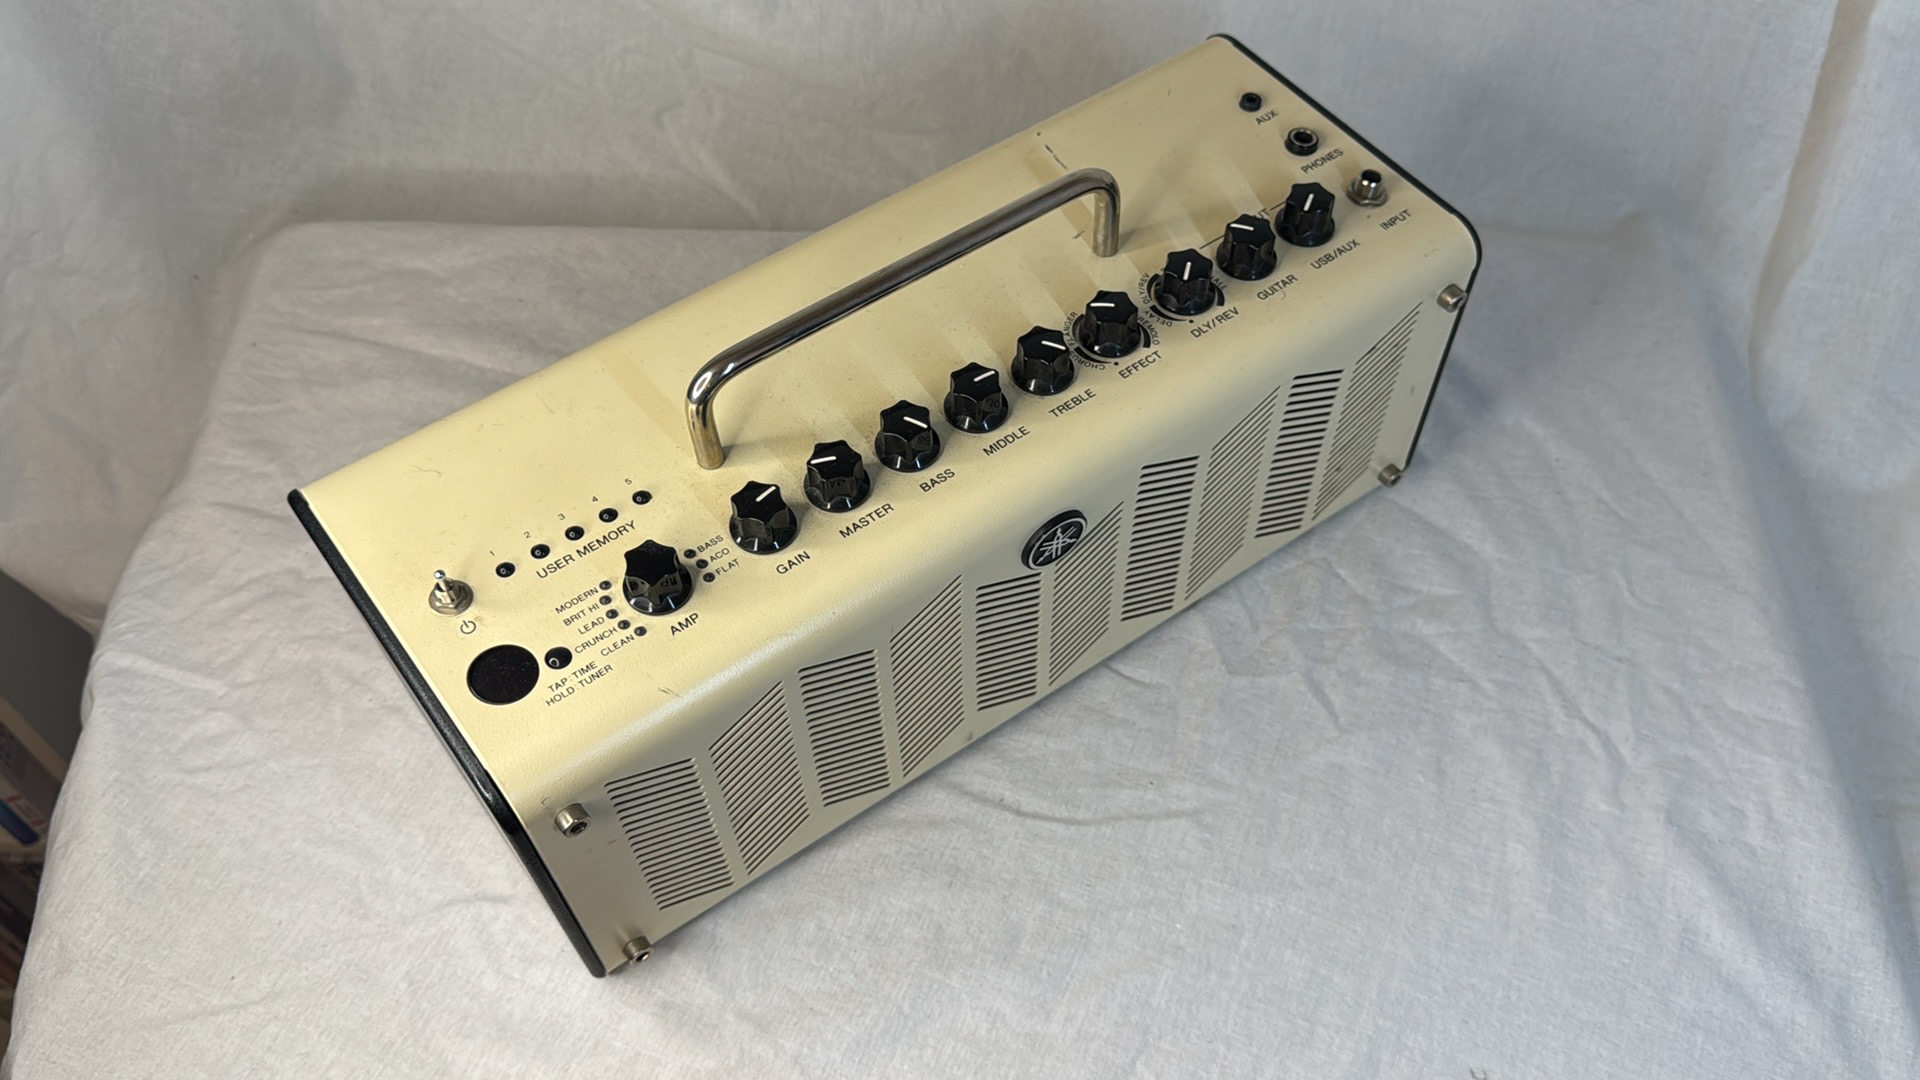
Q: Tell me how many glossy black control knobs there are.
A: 10